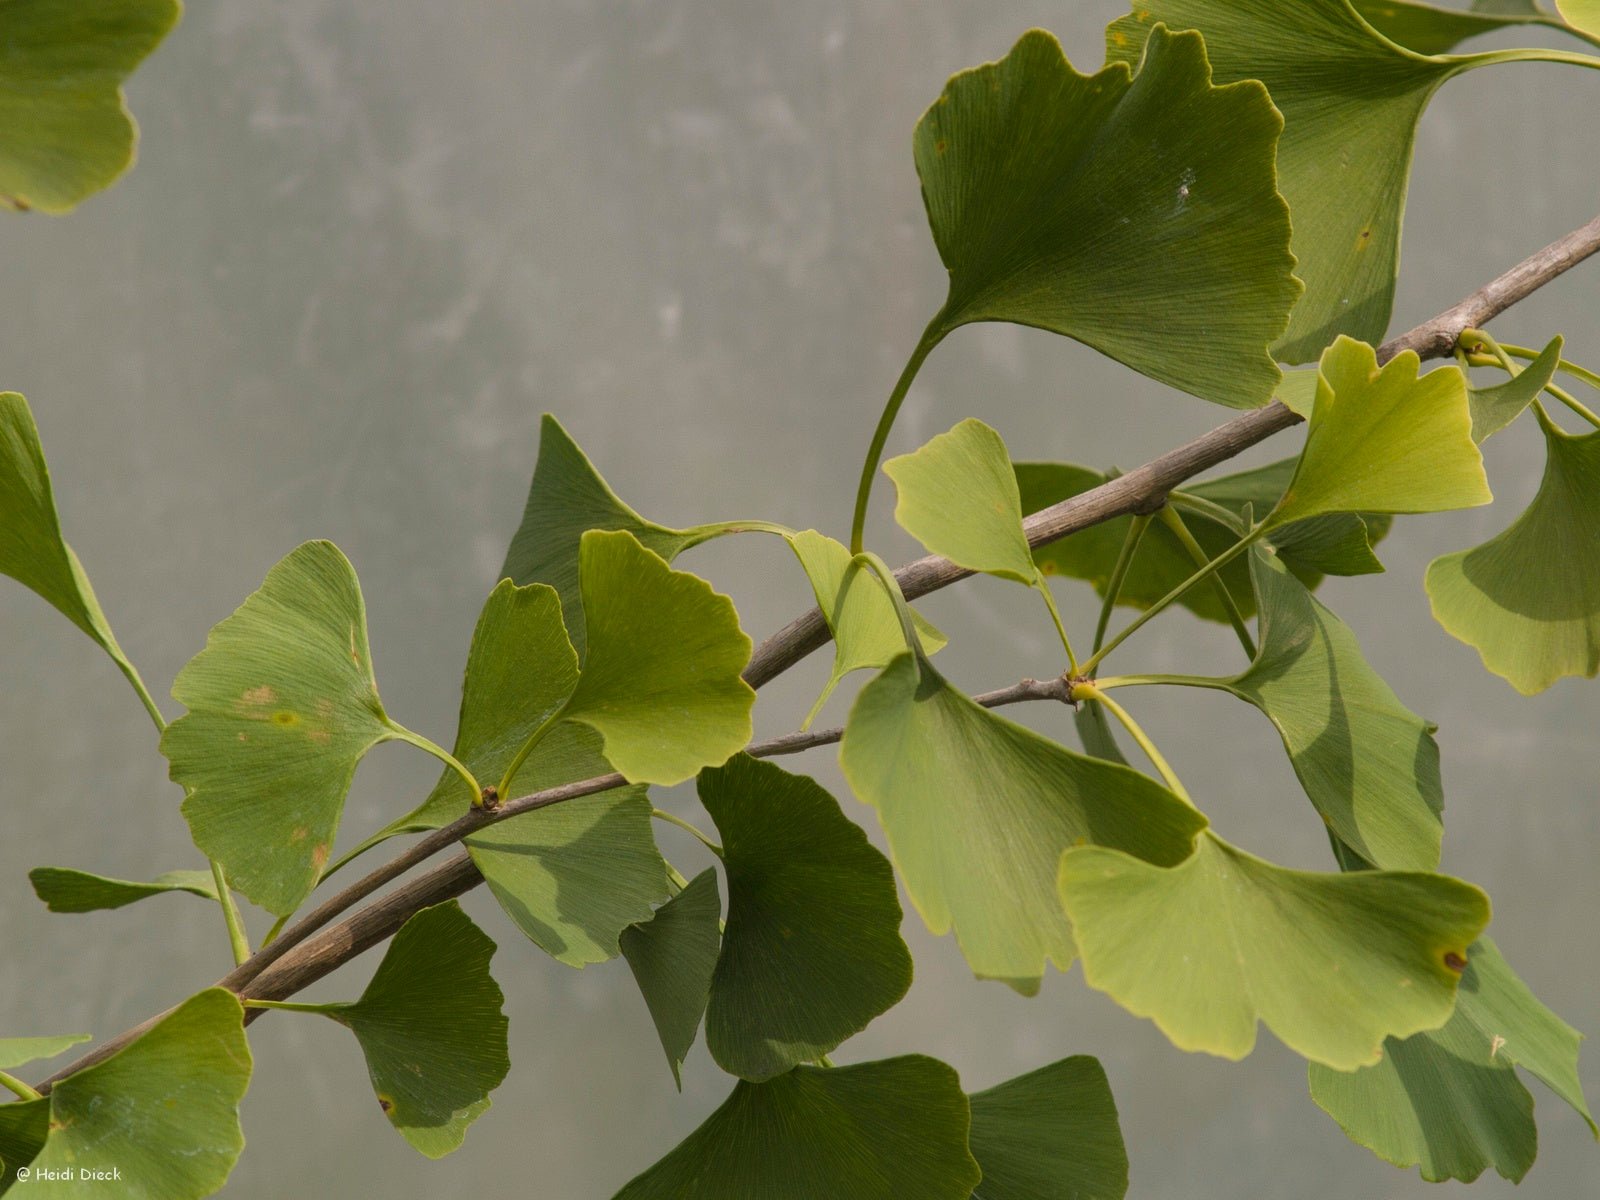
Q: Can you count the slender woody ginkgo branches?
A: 2